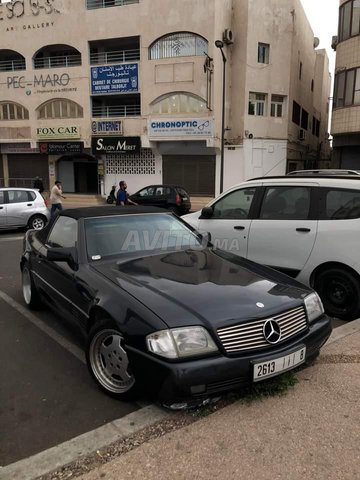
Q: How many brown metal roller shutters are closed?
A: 2